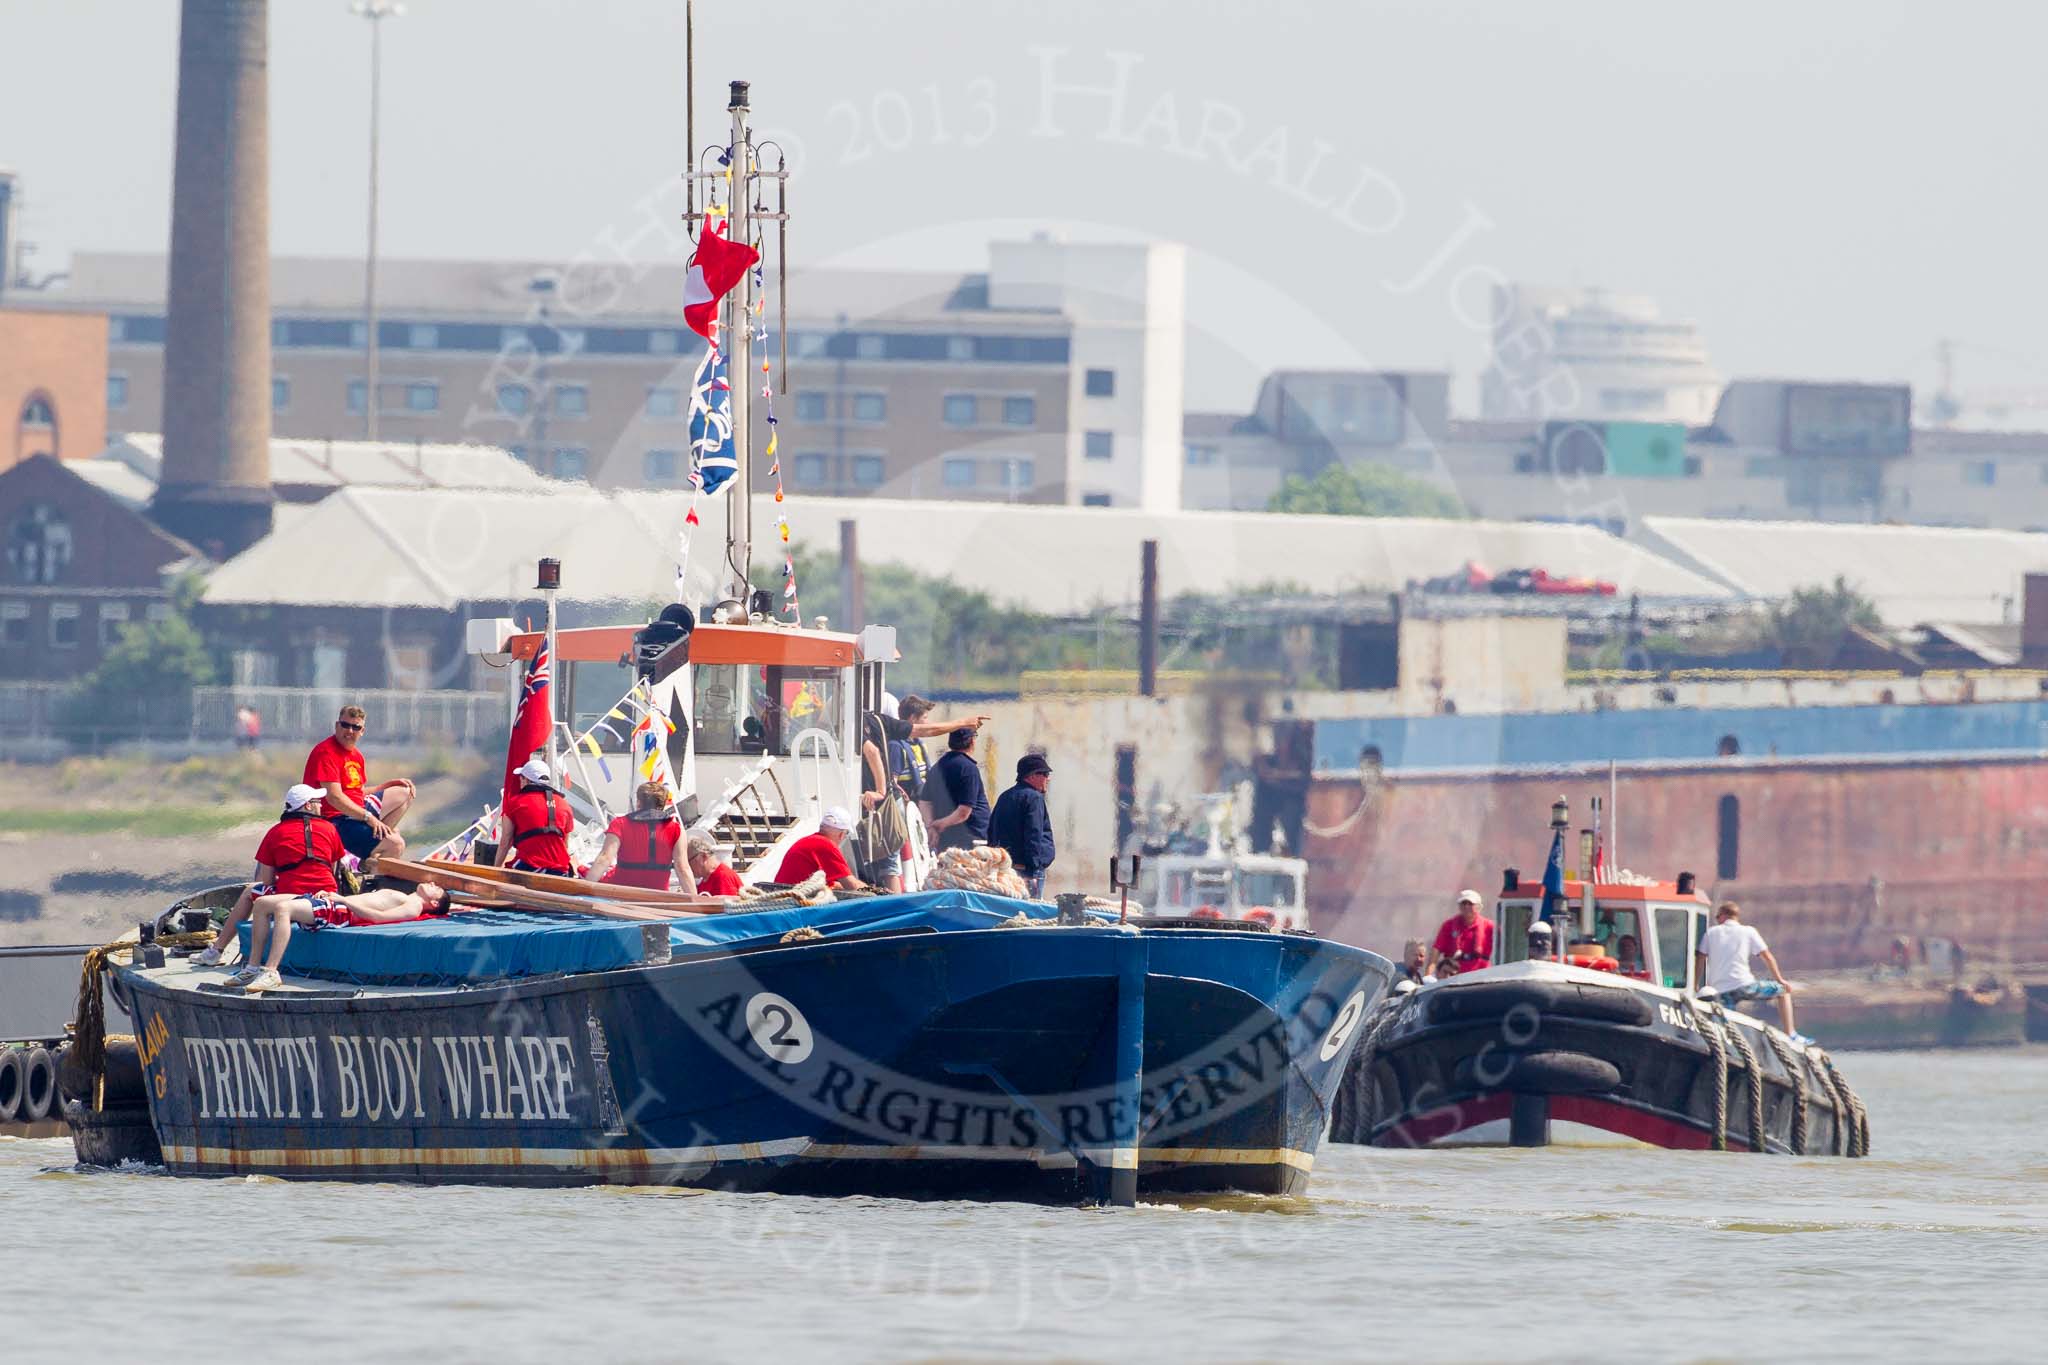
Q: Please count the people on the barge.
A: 11